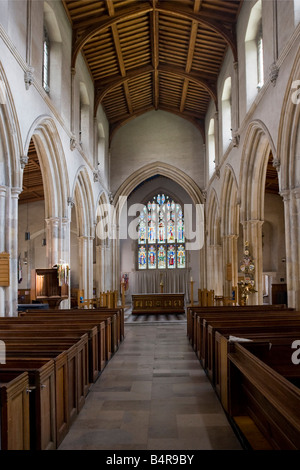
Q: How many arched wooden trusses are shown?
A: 3